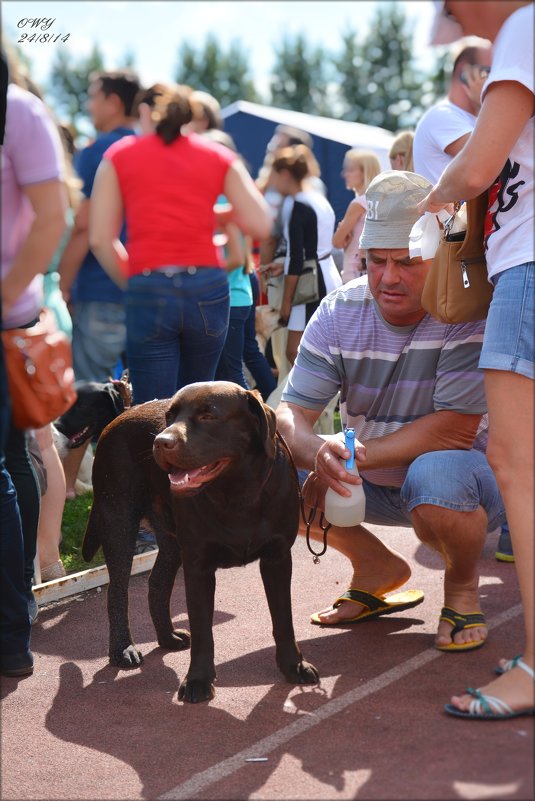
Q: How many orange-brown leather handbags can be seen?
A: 2